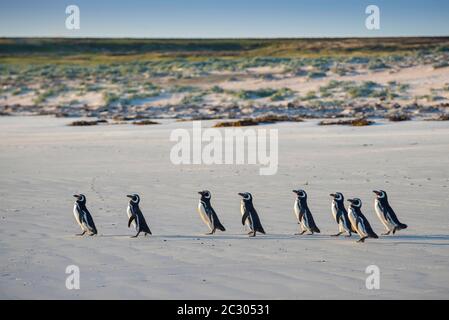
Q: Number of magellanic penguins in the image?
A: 8